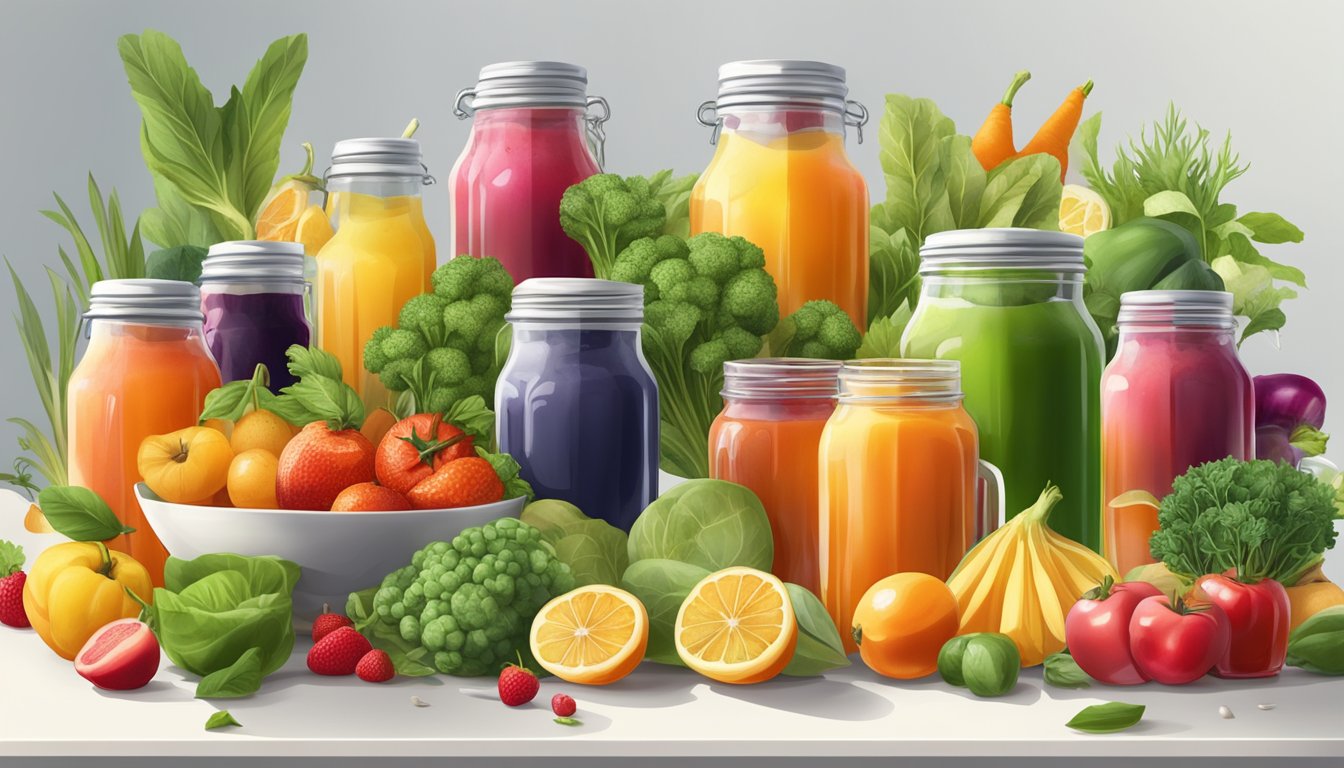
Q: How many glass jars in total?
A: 10